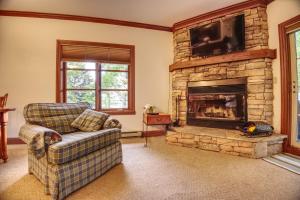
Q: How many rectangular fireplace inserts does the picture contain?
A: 1